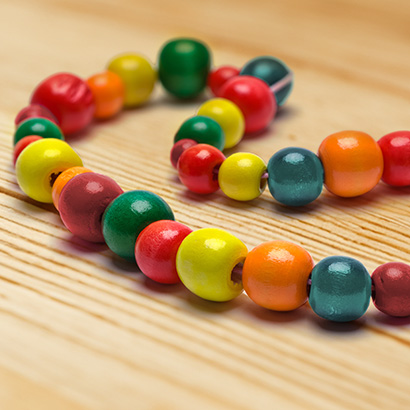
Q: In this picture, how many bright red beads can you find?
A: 7